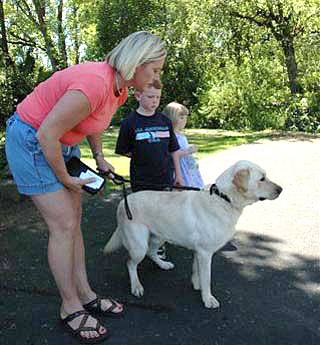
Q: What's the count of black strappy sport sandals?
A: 2